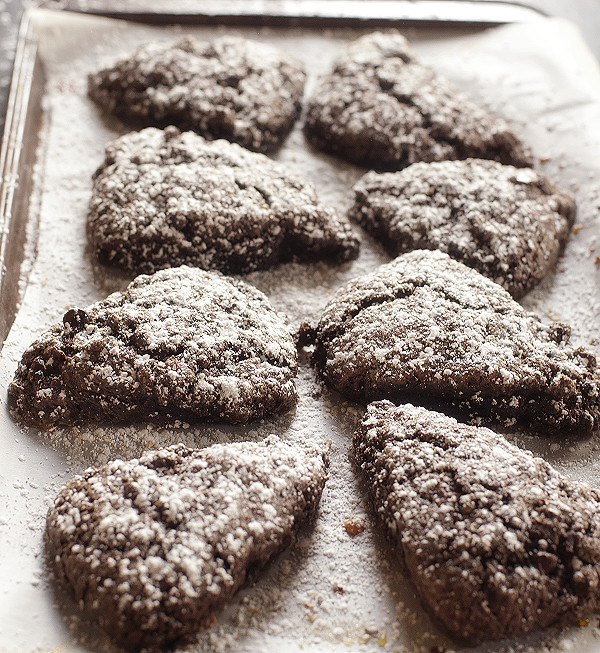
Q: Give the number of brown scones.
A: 8